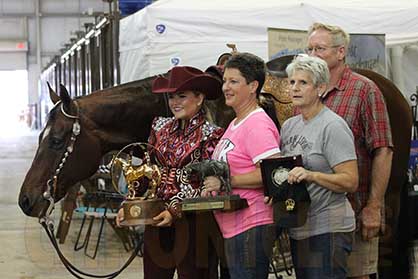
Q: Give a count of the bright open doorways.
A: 1